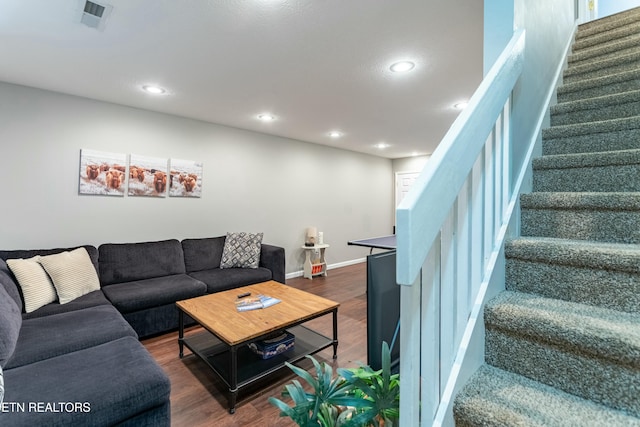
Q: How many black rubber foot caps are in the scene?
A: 3